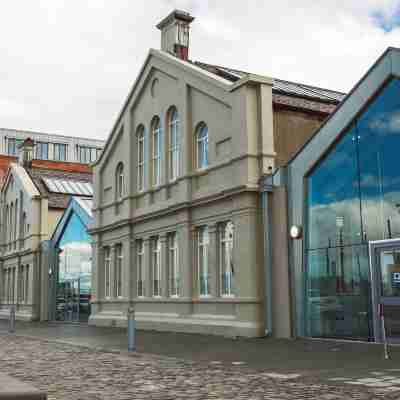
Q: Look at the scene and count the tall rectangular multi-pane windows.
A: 7